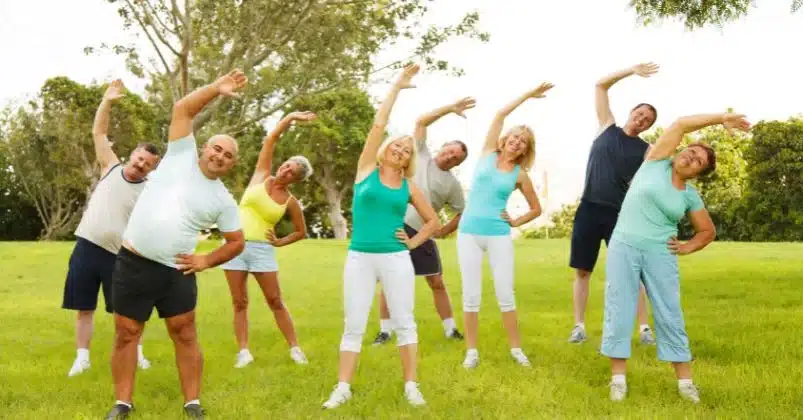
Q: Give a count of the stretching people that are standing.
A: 8